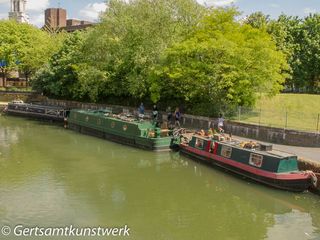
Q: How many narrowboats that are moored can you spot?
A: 3